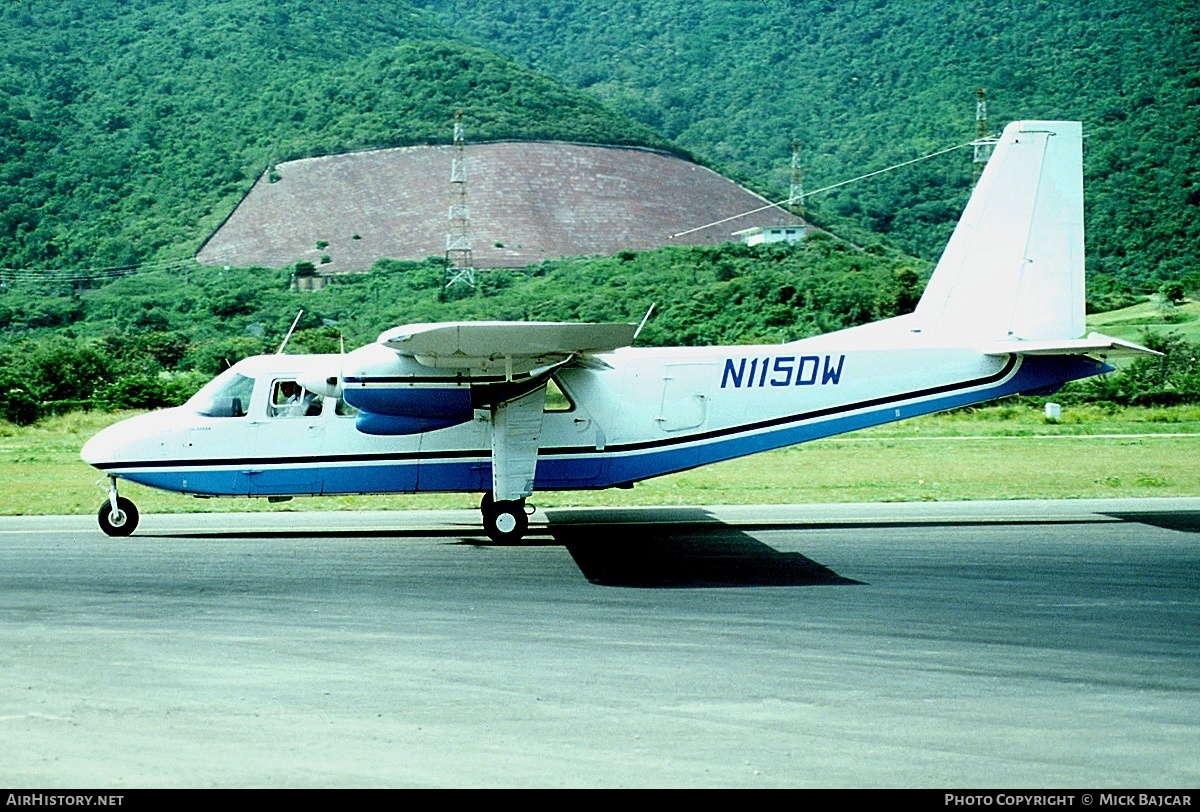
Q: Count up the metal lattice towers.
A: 3